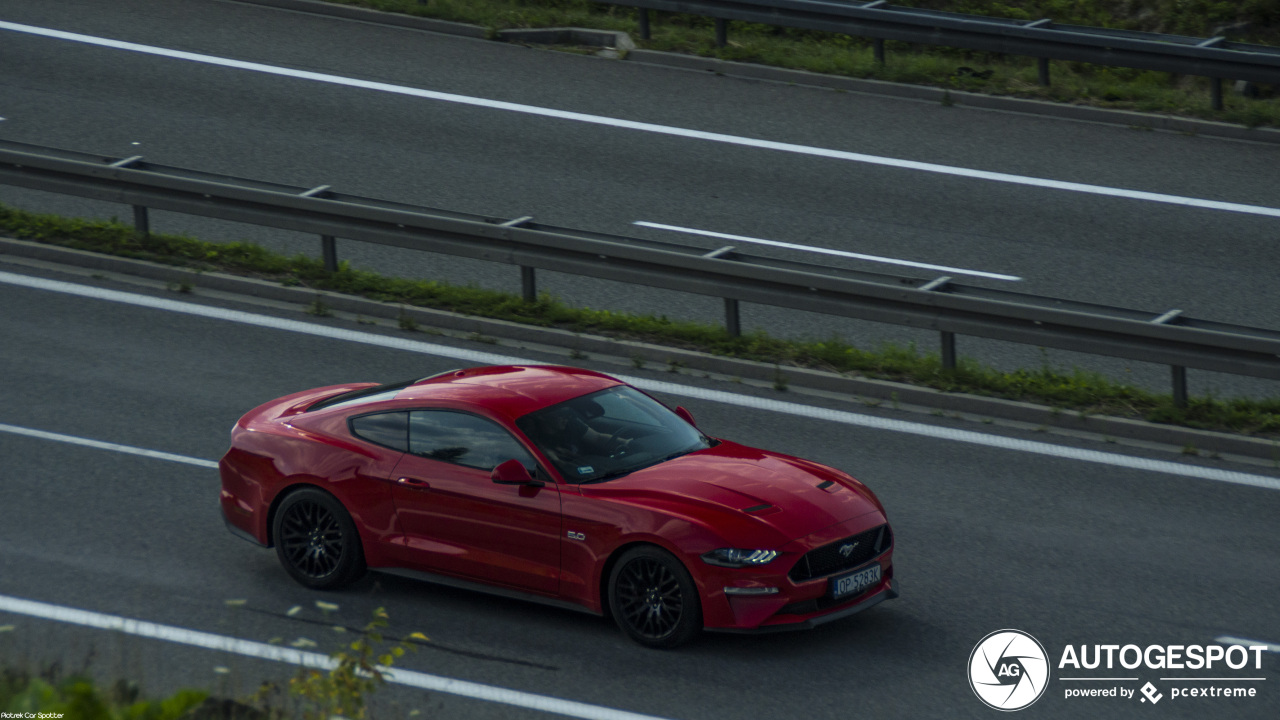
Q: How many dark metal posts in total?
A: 11